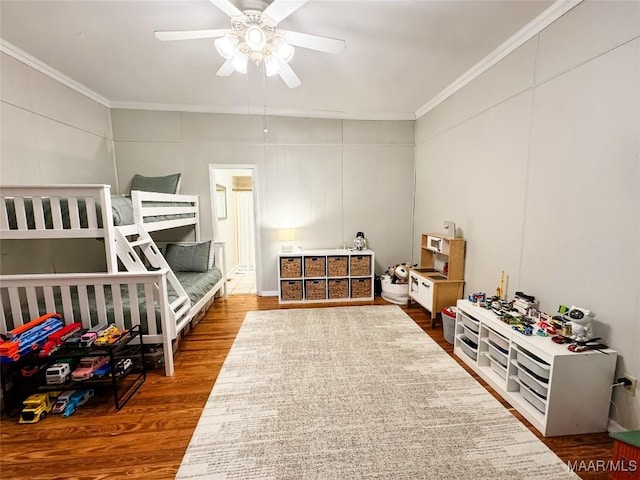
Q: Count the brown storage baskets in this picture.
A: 8